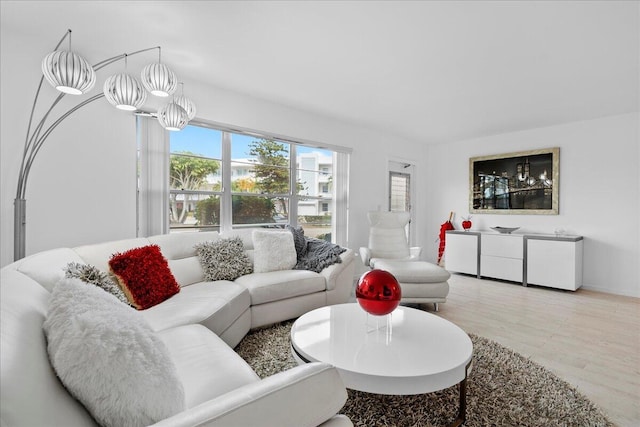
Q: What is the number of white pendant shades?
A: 5